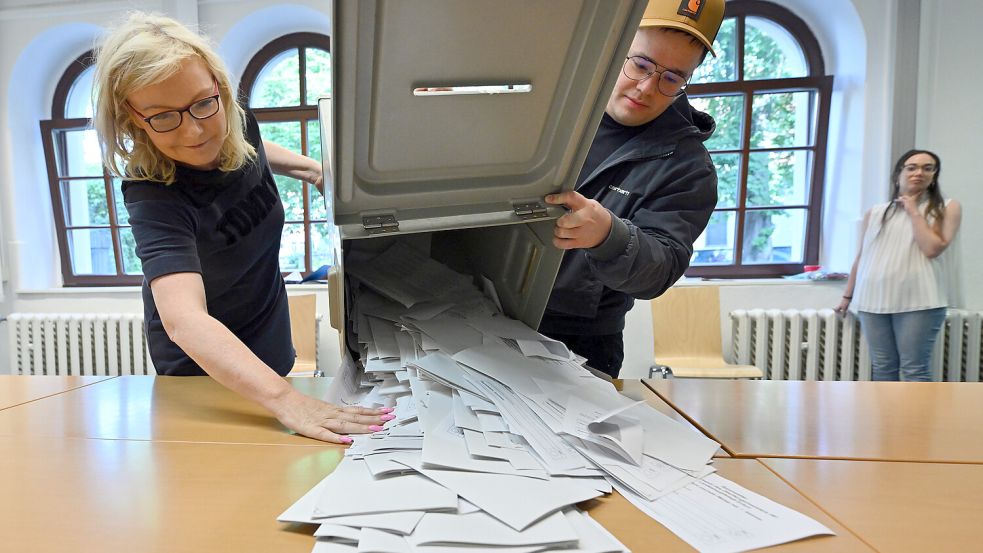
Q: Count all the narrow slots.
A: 1